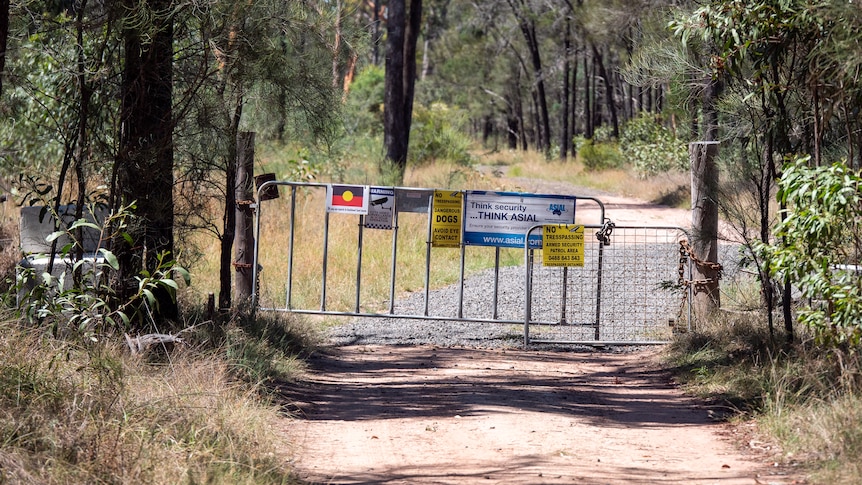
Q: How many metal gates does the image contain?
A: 2